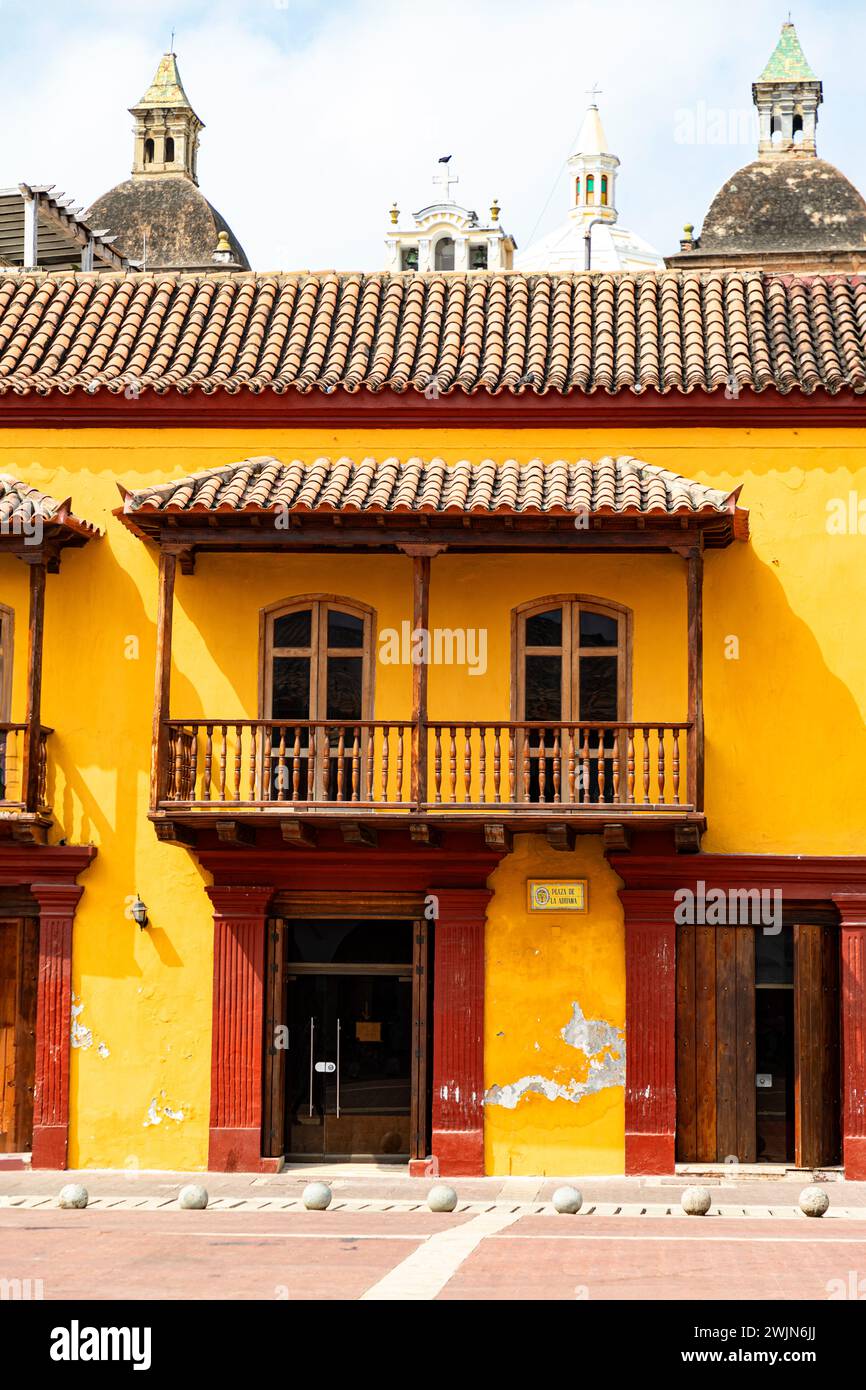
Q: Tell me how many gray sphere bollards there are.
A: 7